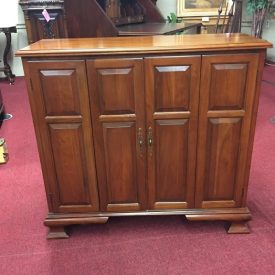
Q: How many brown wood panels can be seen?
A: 8